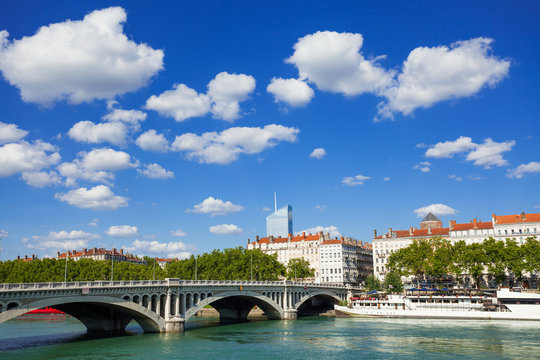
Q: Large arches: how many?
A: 3